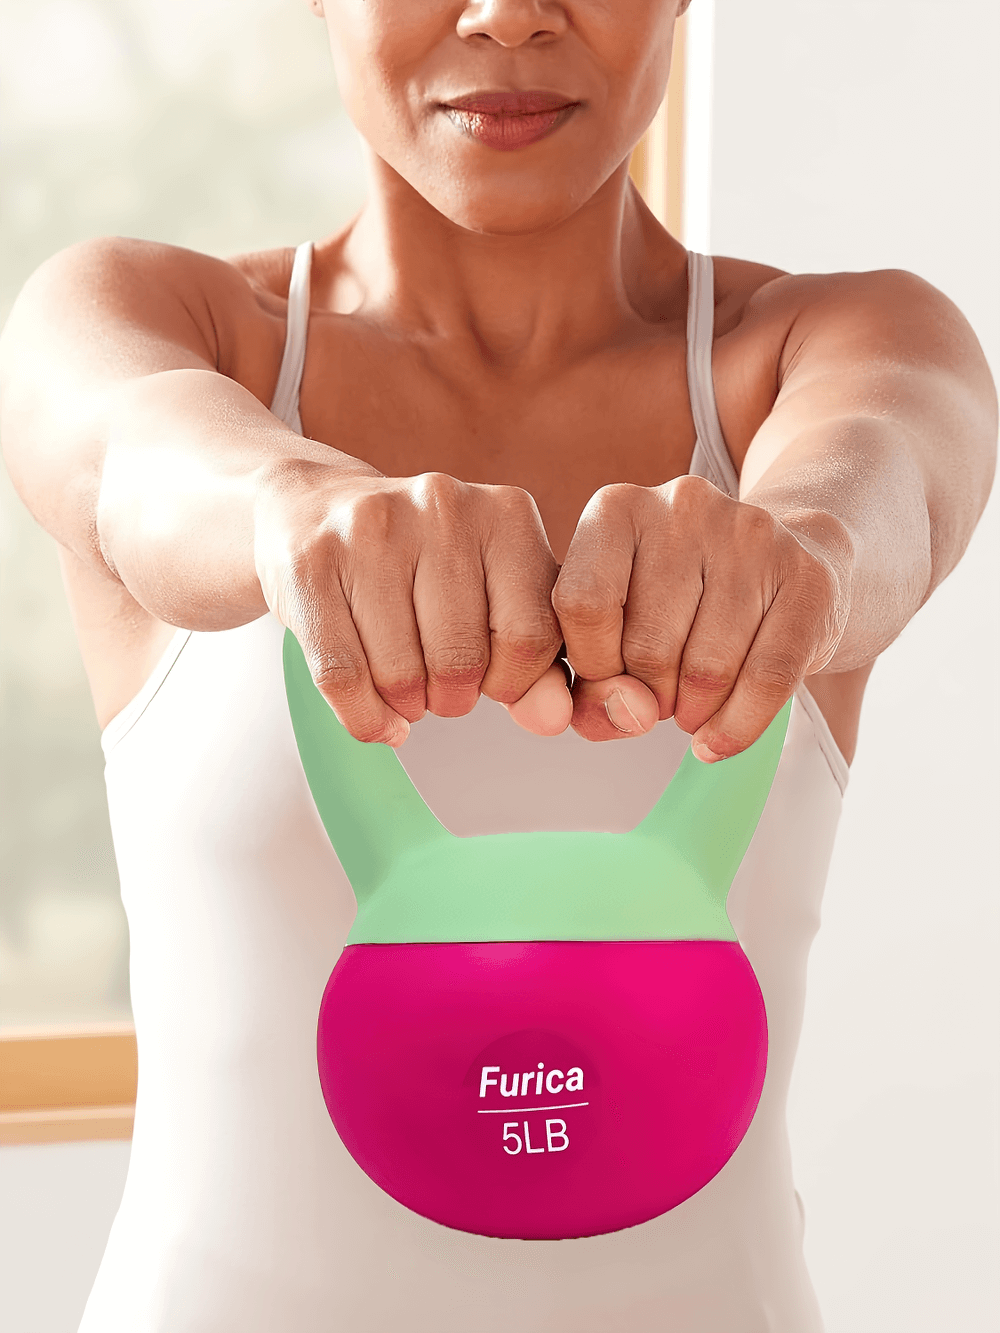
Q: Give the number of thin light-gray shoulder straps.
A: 2